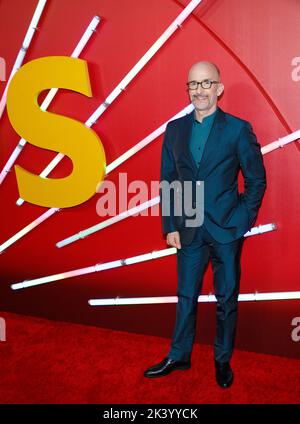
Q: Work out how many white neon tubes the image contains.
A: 7